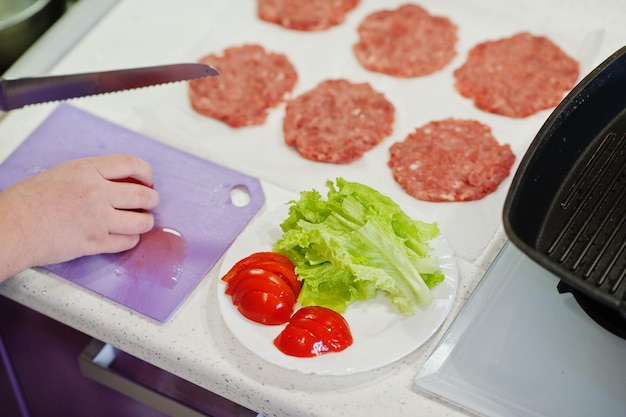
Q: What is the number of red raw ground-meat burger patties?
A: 6